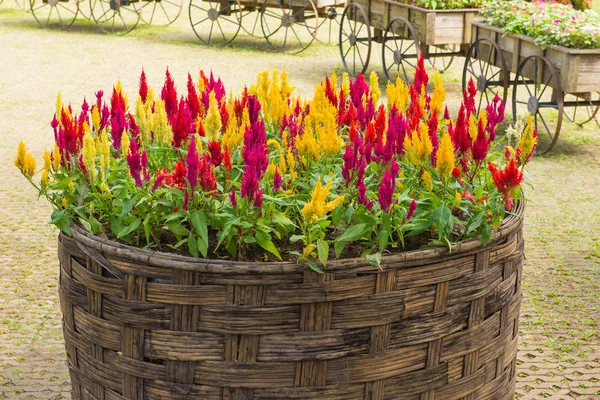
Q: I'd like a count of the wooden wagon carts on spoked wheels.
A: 4